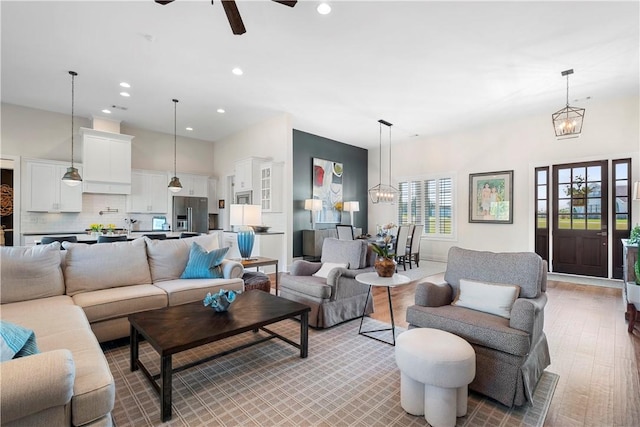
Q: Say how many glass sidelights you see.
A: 2